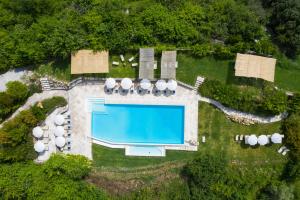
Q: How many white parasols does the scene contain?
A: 13